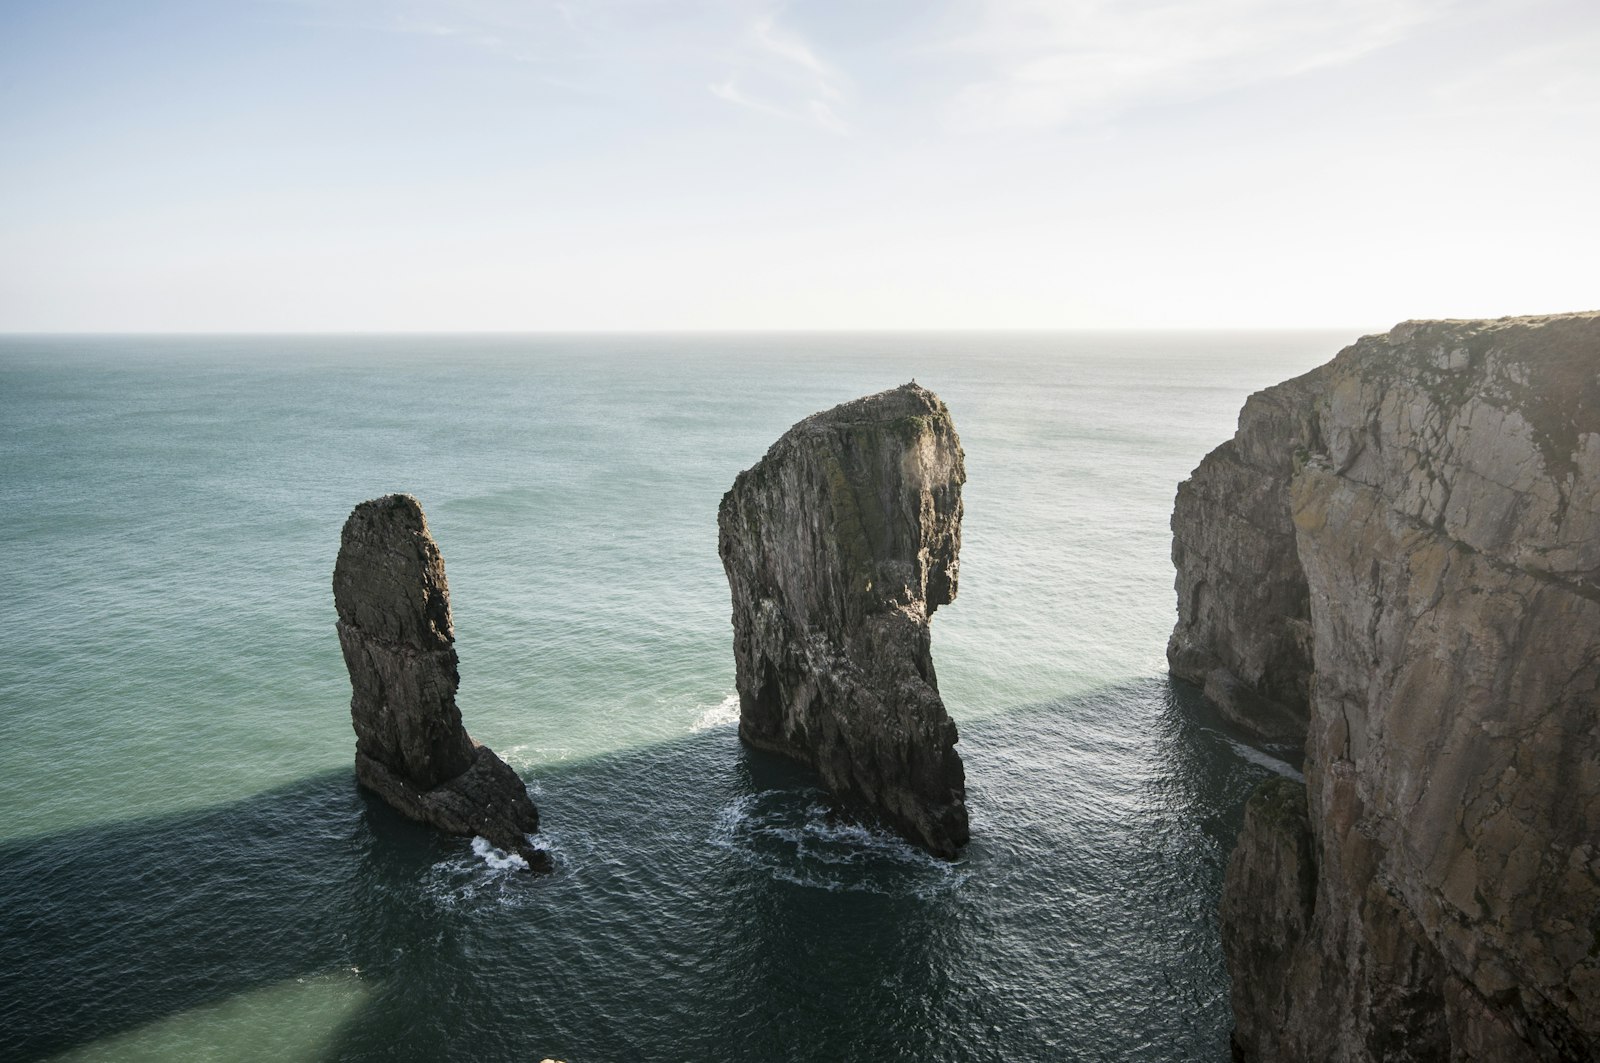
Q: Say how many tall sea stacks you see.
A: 2